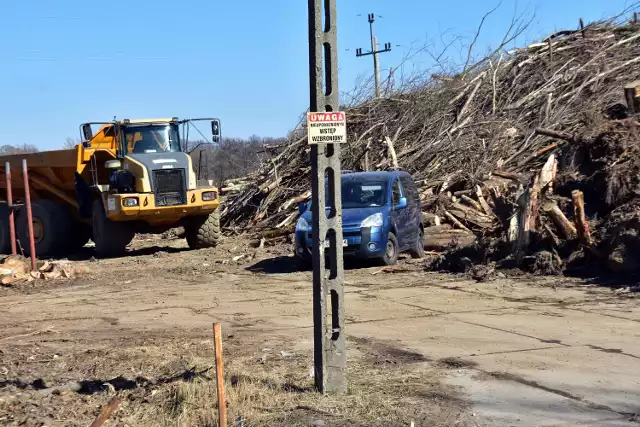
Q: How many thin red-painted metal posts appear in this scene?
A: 2